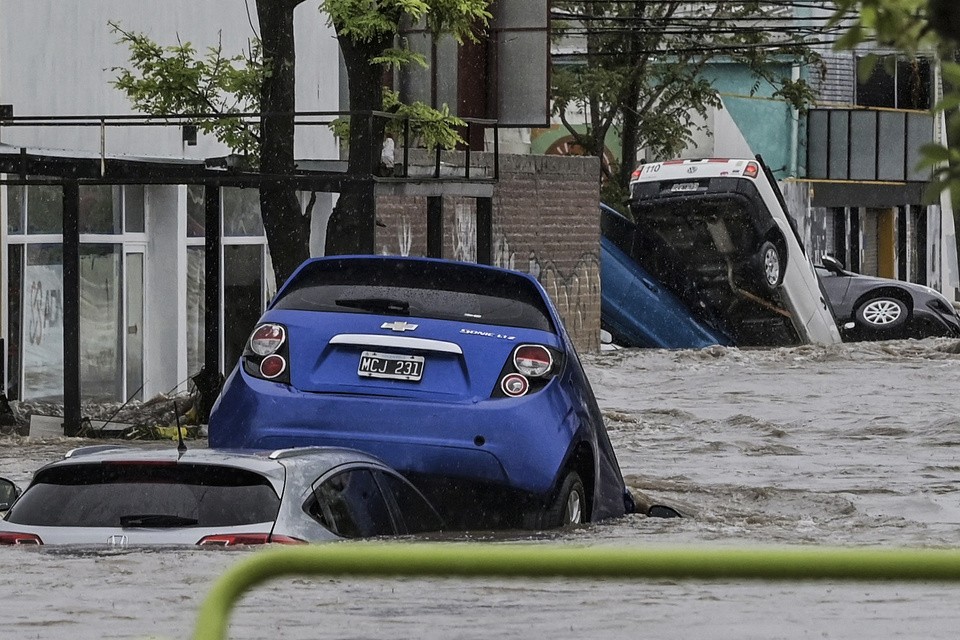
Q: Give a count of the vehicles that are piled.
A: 5